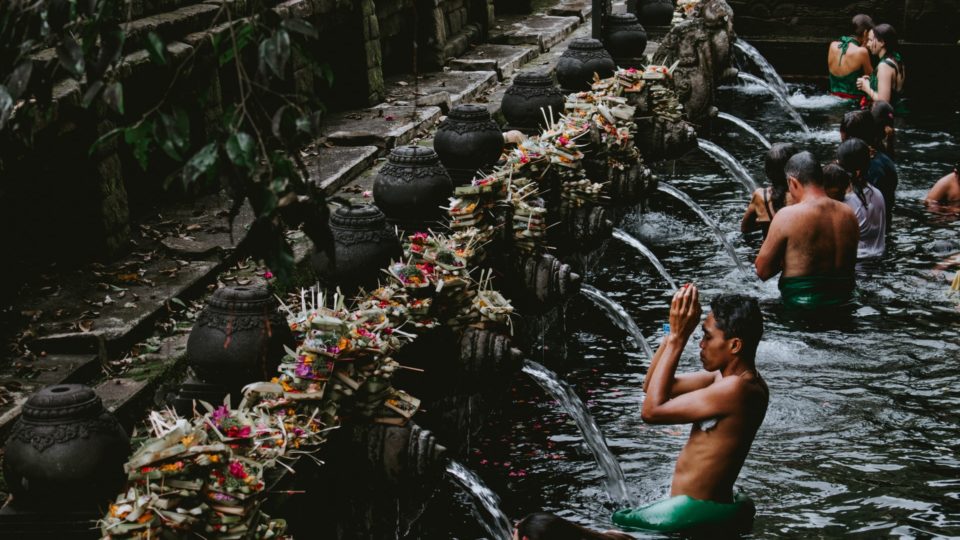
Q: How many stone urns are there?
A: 9